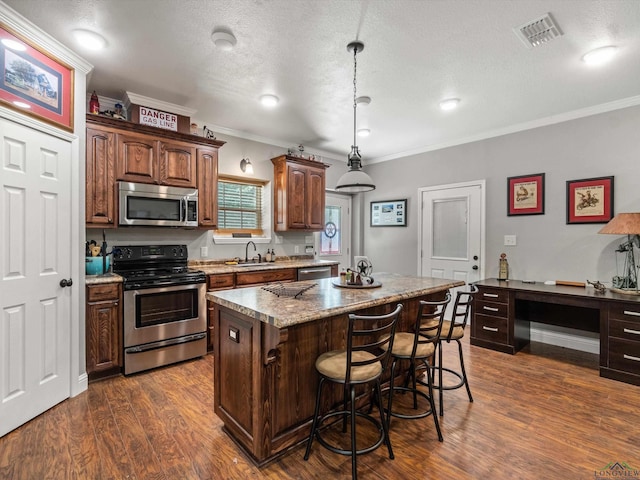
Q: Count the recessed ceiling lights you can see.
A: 5